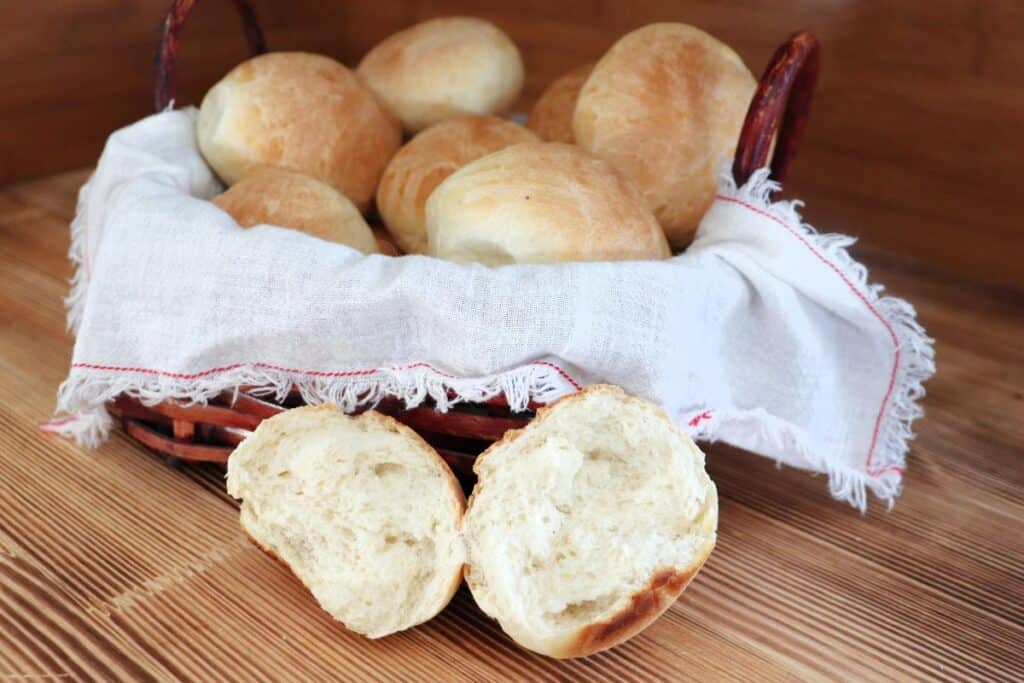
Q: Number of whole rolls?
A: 7